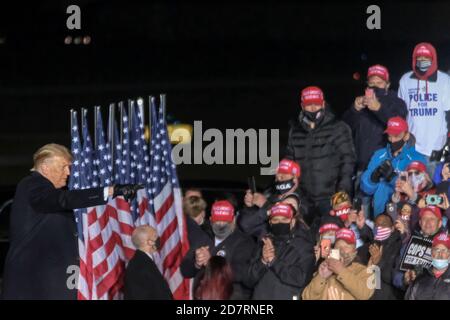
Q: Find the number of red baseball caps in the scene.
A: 12